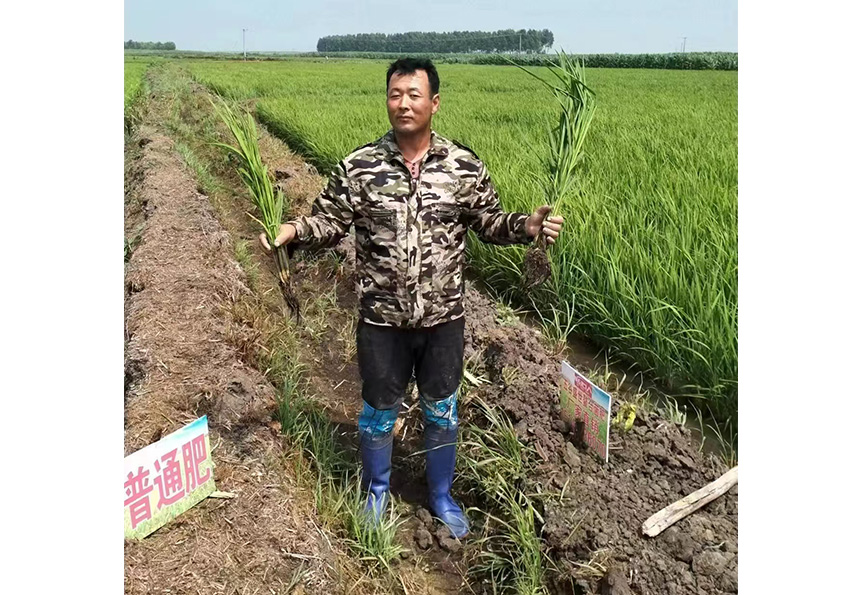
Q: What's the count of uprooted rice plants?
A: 2